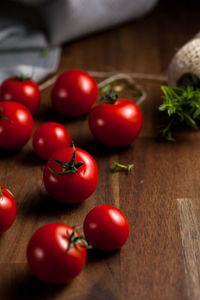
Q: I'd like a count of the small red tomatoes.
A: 9